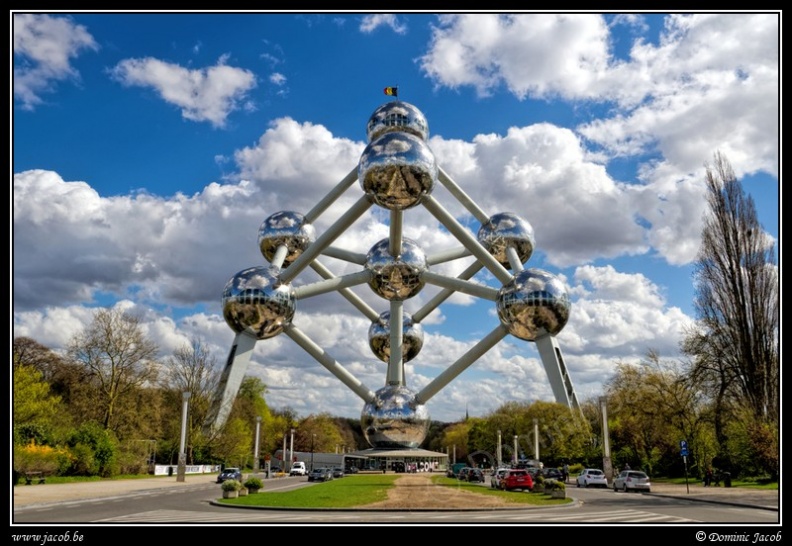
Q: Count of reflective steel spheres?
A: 9